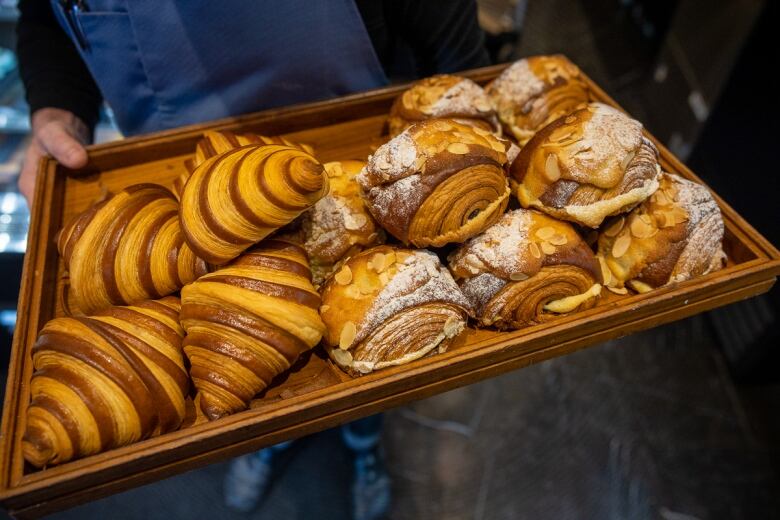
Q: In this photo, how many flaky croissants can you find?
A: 5